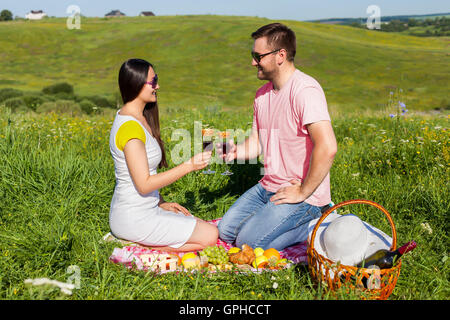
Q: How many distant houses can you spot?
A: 3